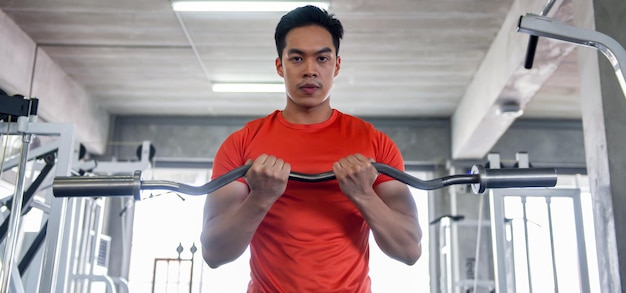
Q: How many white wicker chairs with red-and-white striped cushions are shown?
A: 0